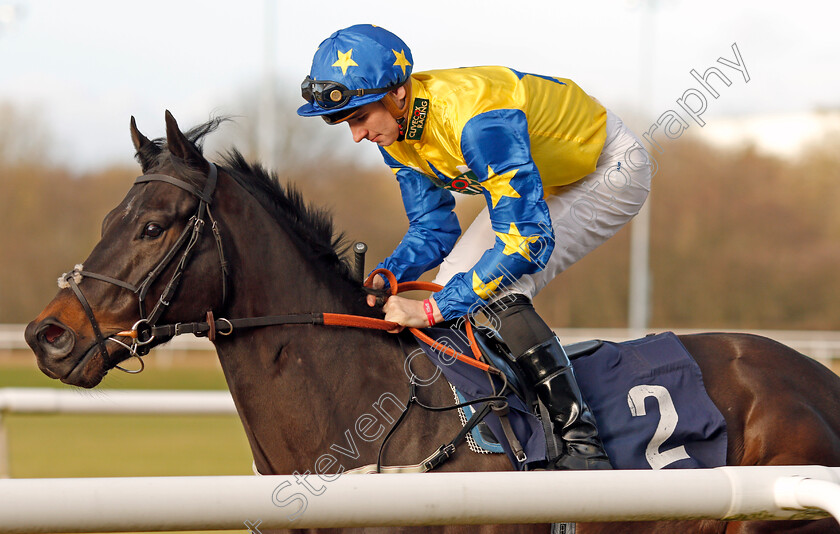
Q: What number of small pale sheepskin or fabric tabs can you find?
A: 1